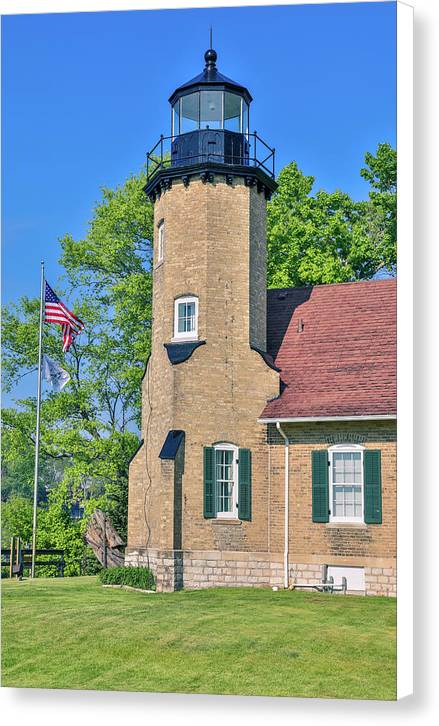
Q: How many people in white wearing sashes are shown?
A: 0